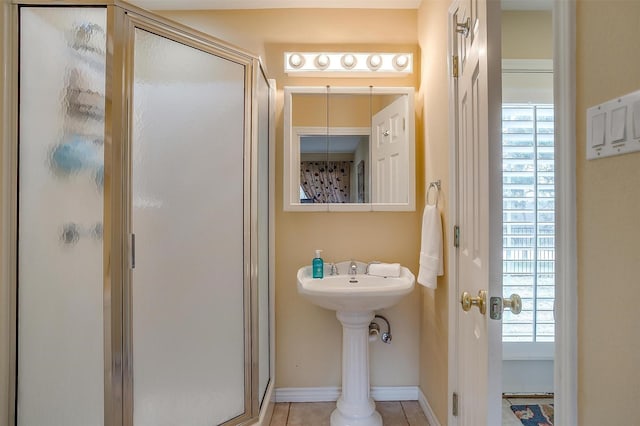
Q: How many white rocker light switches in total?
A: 3